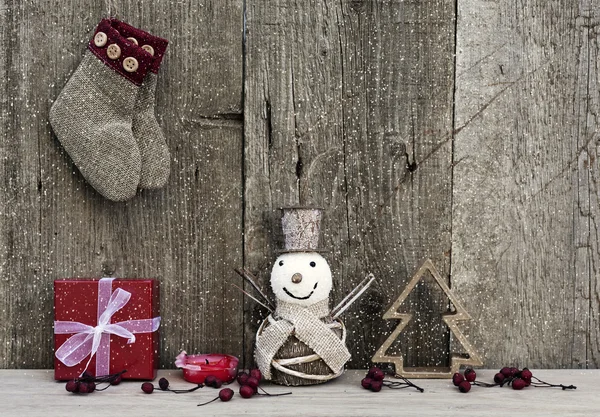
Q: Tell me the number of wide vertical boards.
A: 3